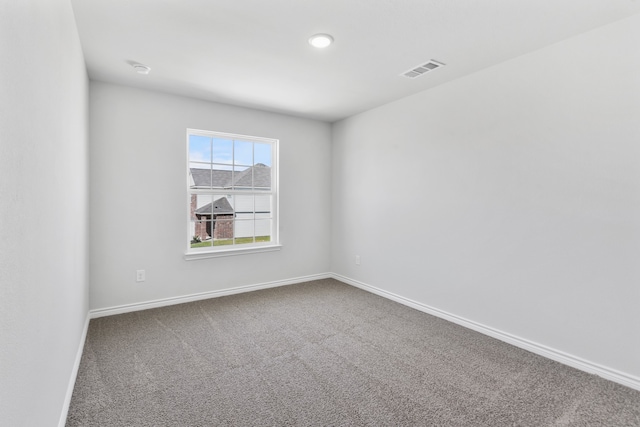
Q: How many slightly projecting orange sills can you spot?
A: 0